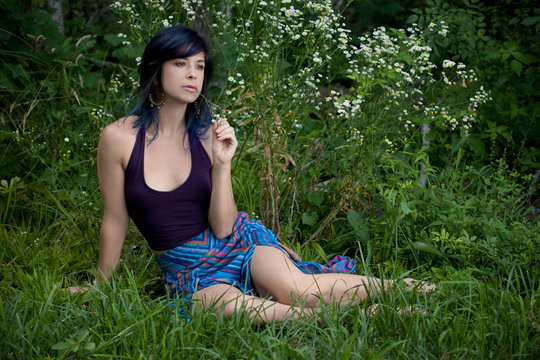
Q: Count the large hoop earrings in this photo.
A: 2